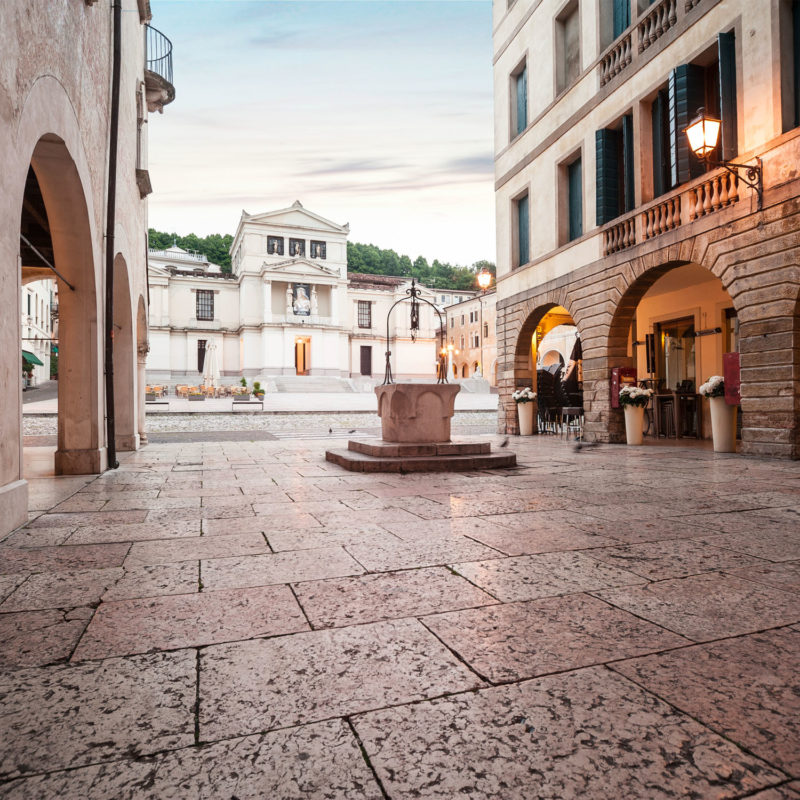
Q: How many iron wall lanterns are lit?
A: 2